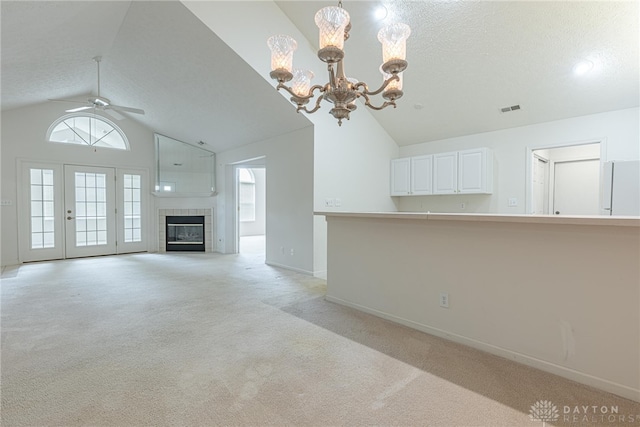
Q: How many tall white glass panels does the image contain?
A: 3